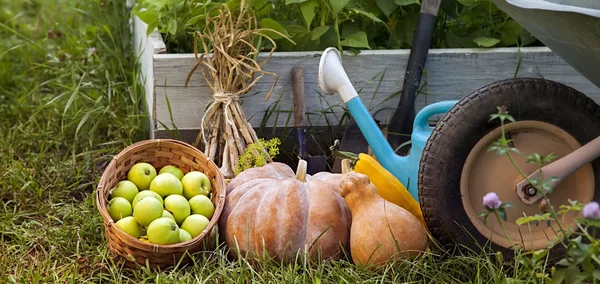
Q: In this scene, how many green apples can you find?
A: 15